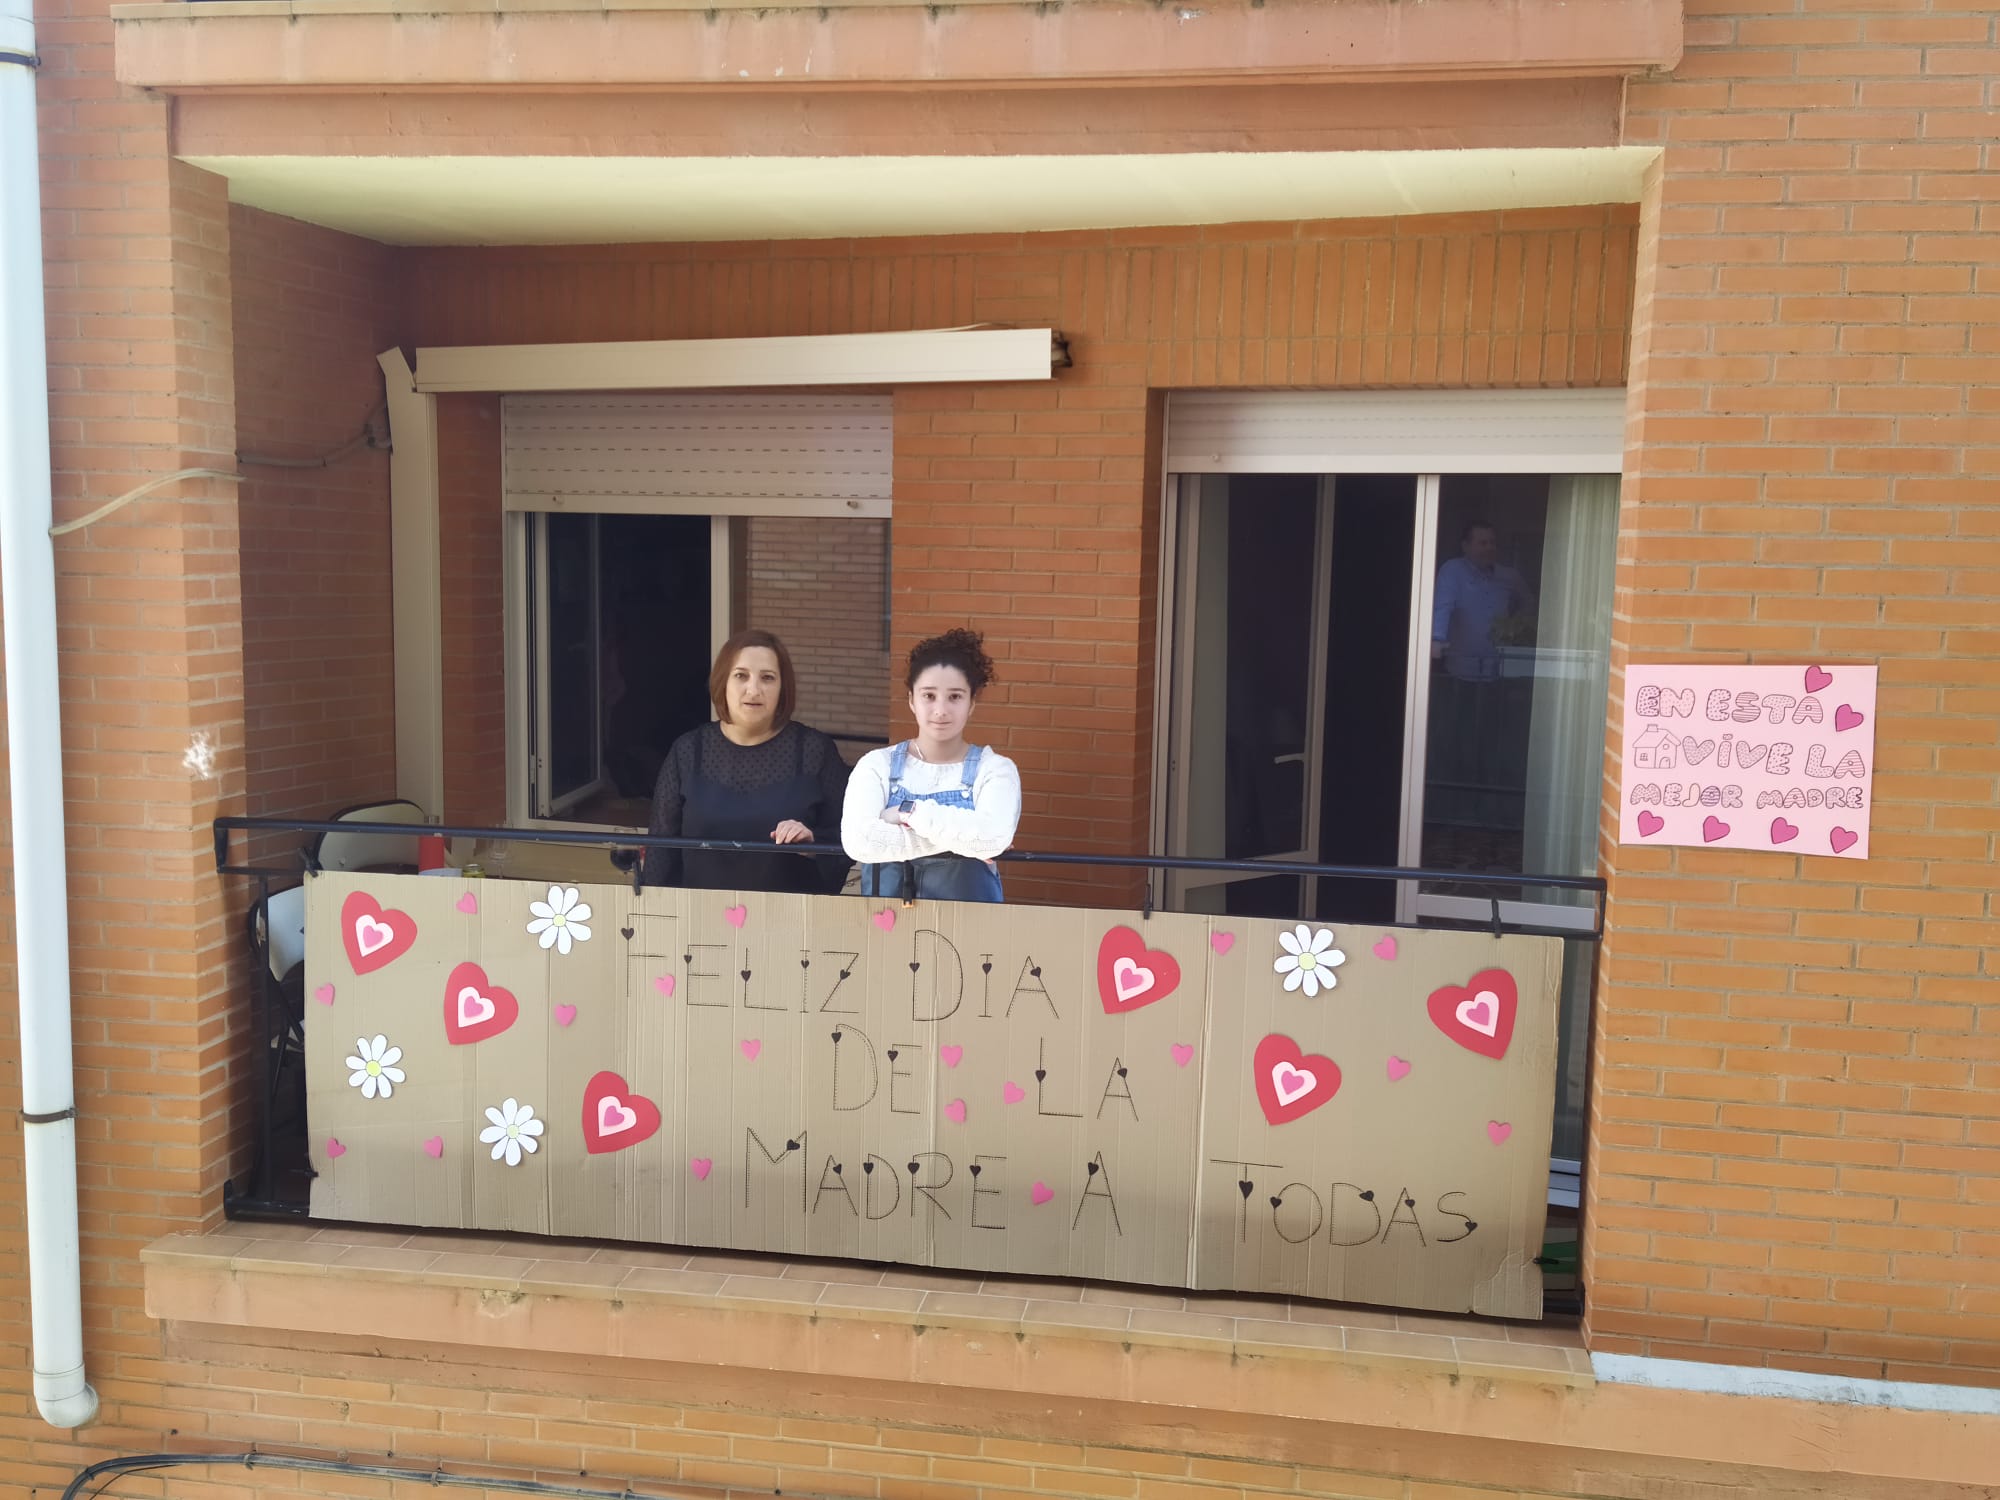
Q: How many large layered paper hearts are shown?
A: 6